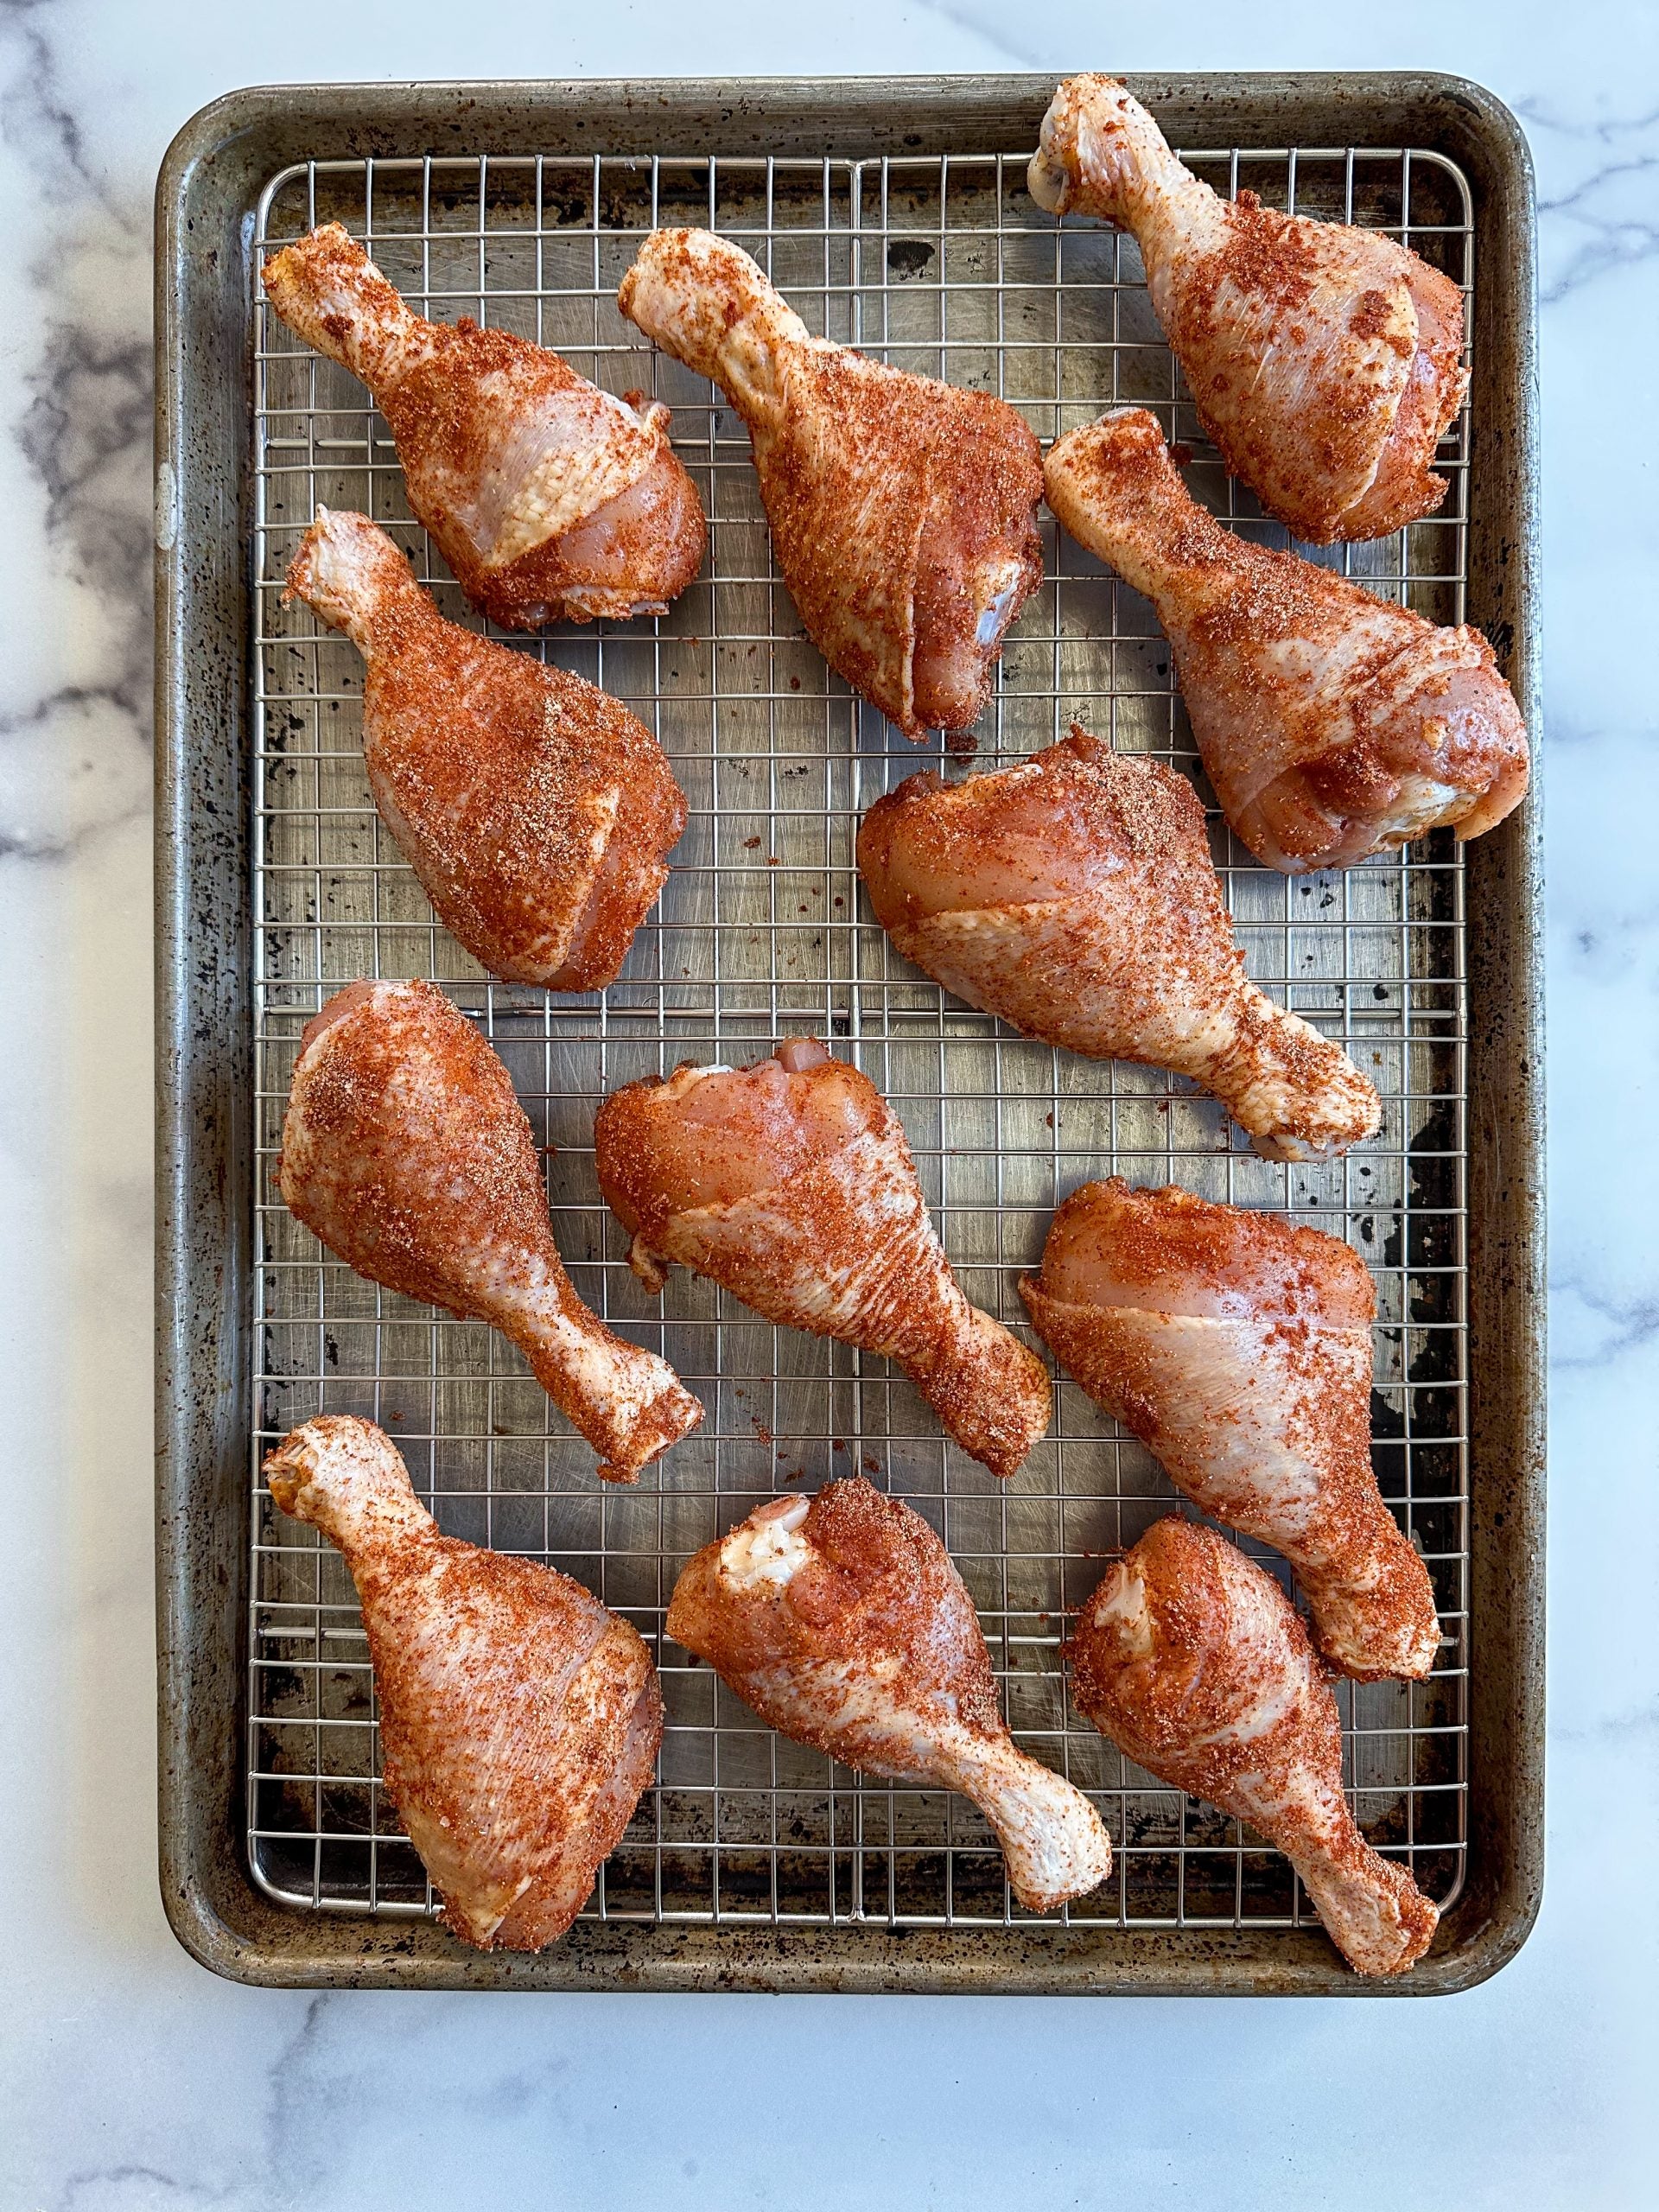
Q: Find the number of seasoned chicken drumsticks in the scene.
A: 12